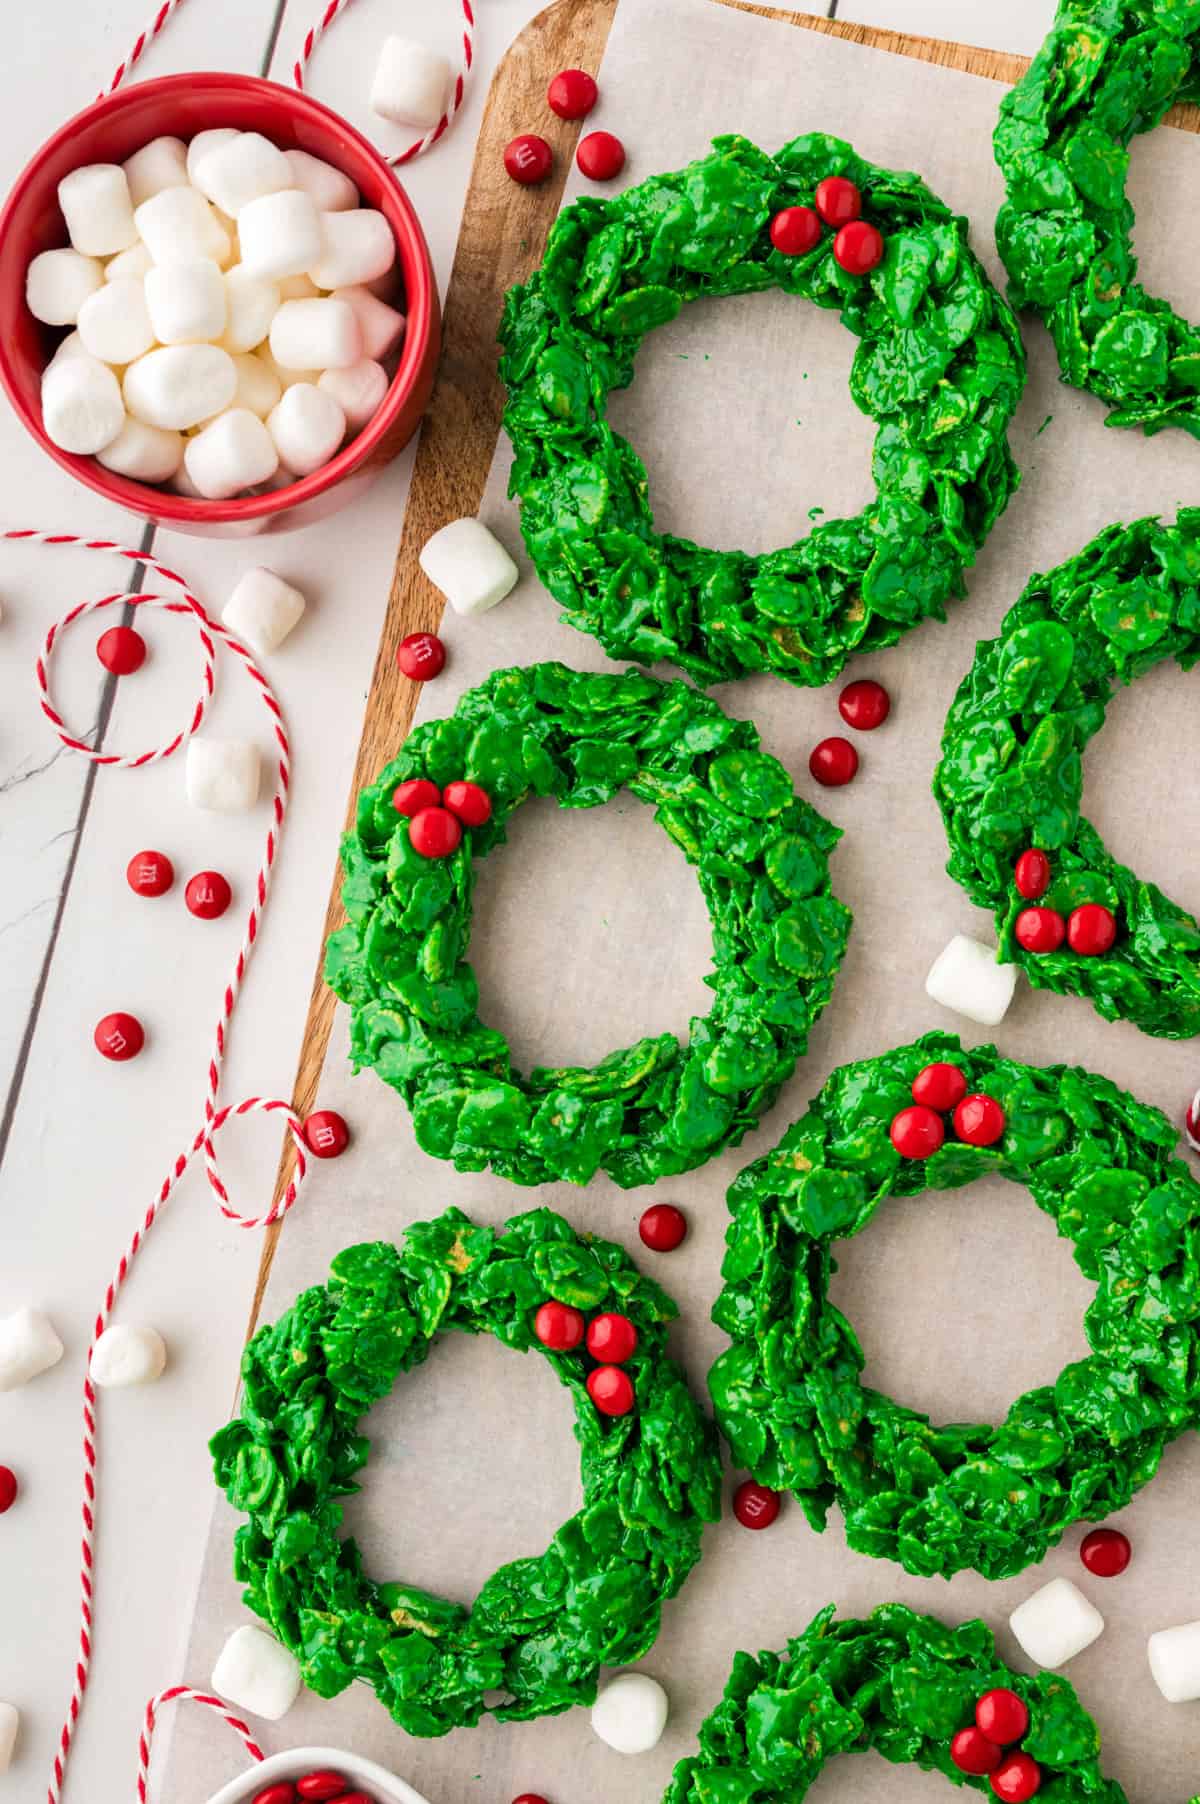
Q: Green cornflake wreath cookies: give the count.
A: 7